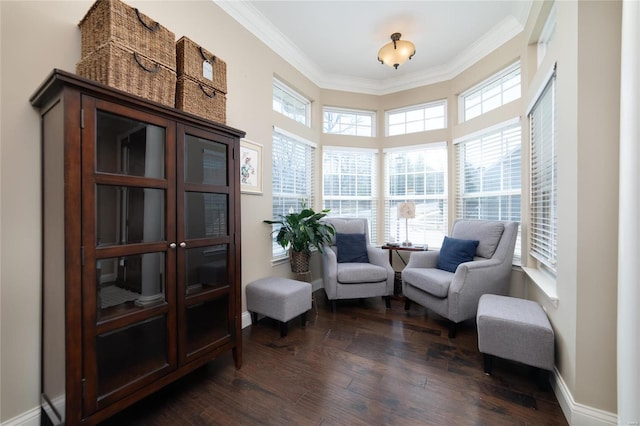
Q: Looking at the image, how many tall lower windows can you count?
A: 5